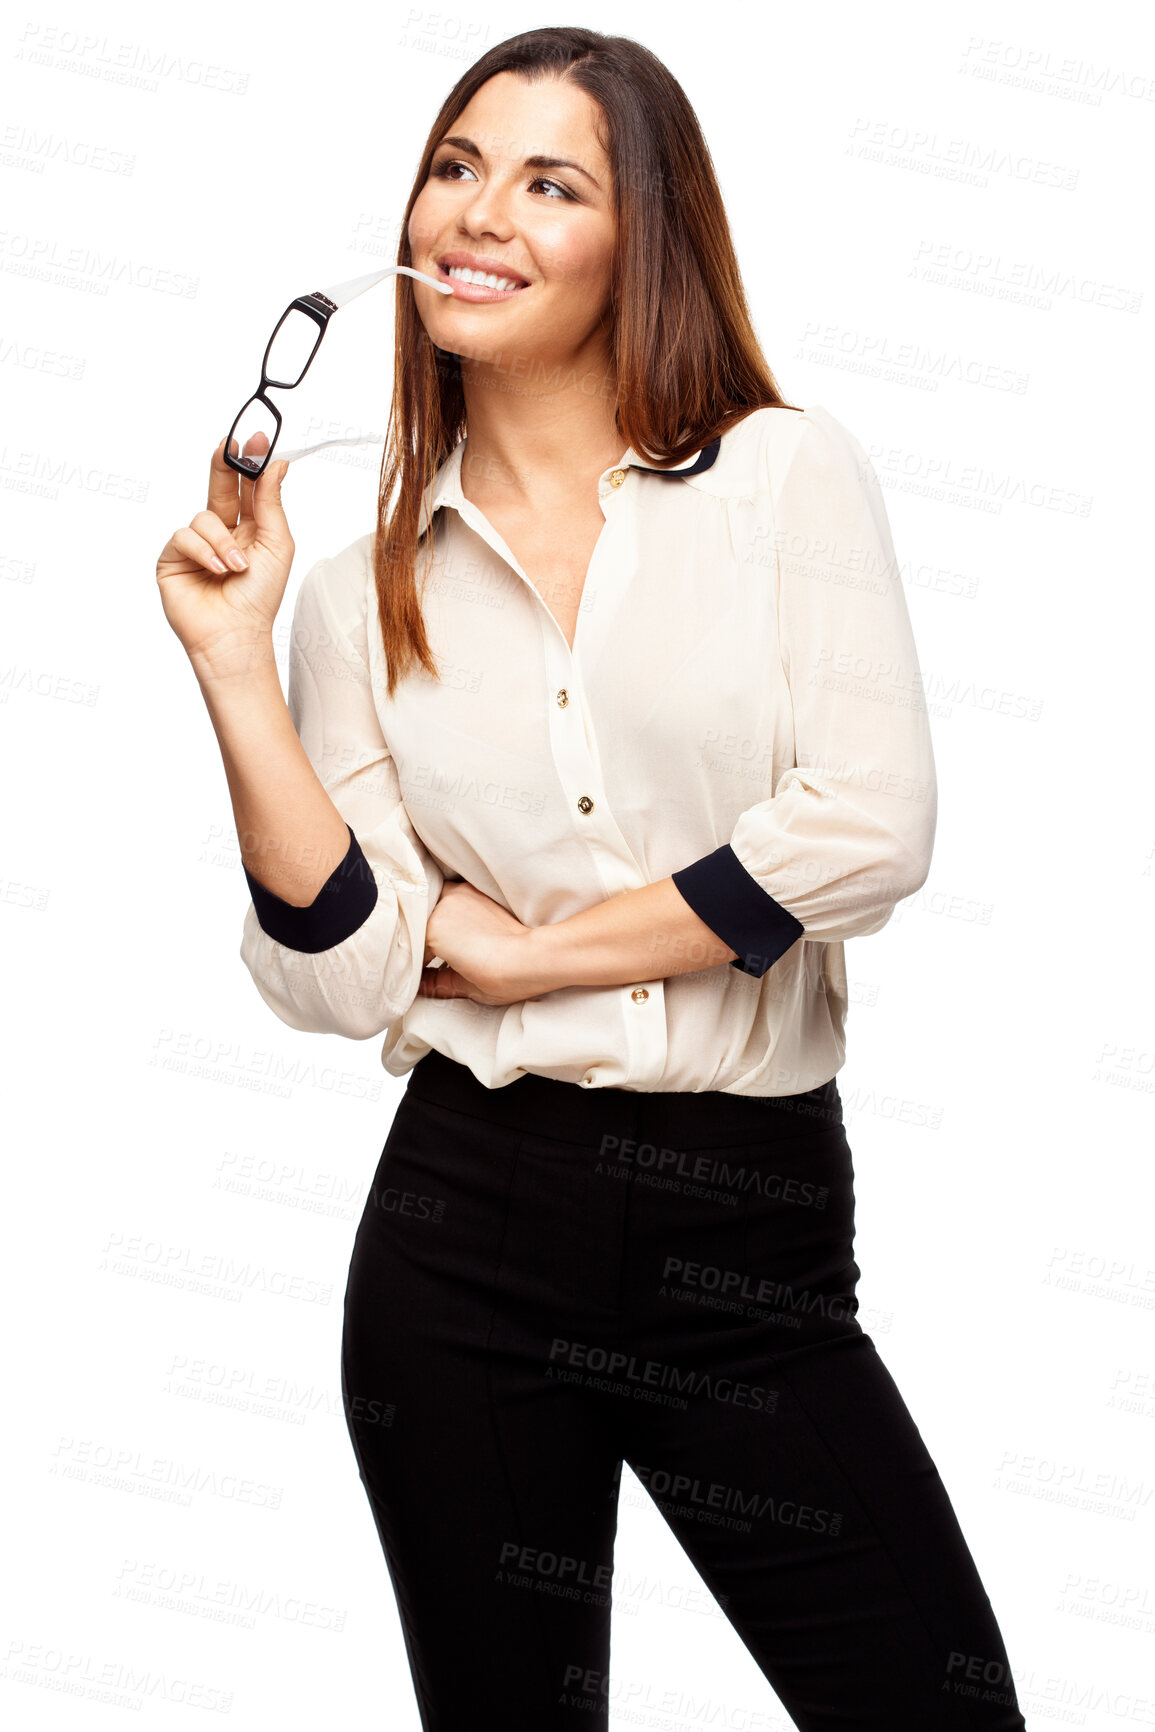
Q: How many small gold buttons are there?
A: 4